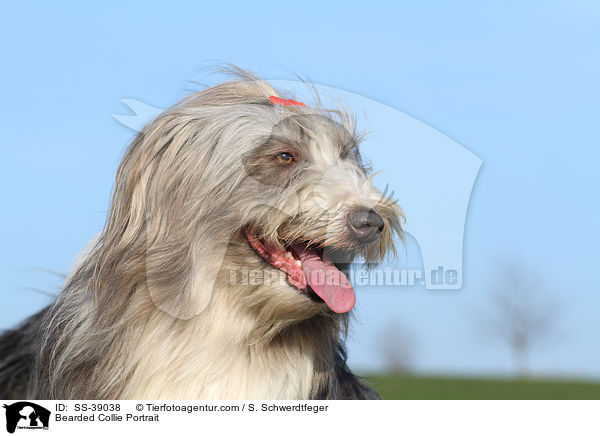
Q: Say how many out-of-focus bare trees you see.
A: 2